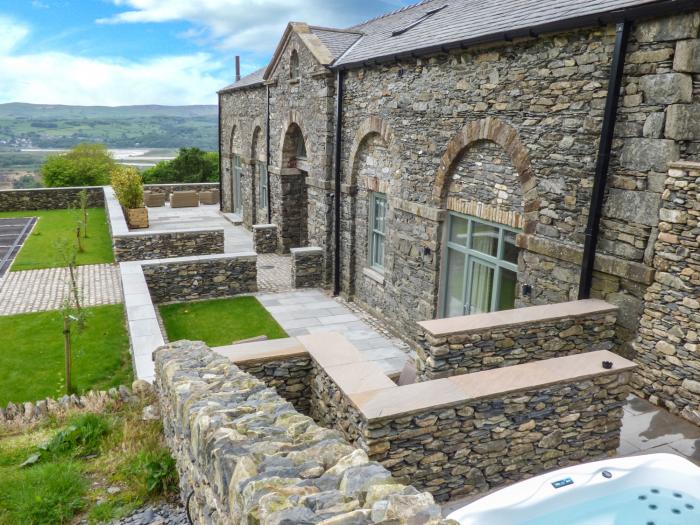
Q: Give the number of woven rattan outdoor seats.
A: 3